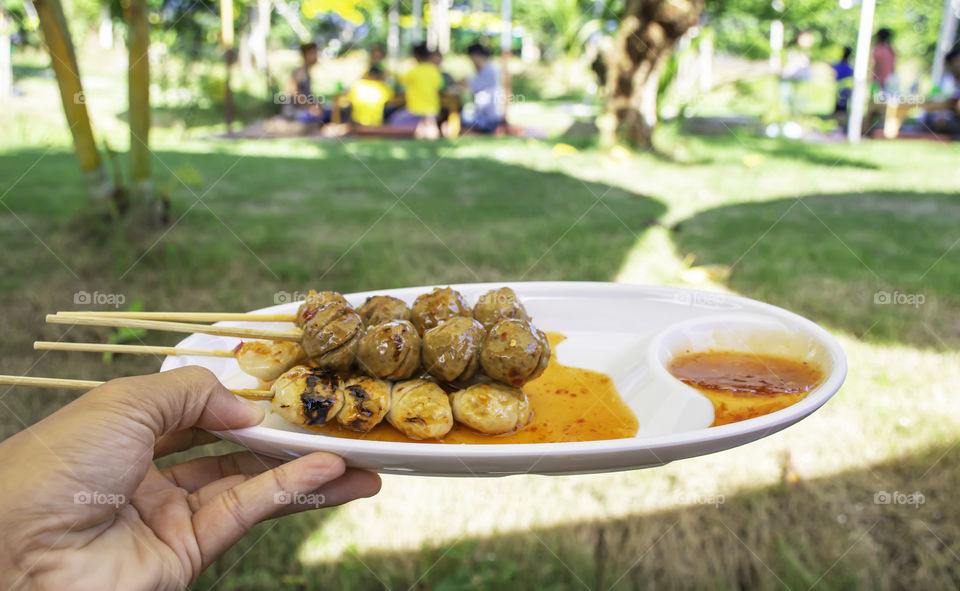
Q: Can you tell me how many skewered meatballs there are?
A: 13